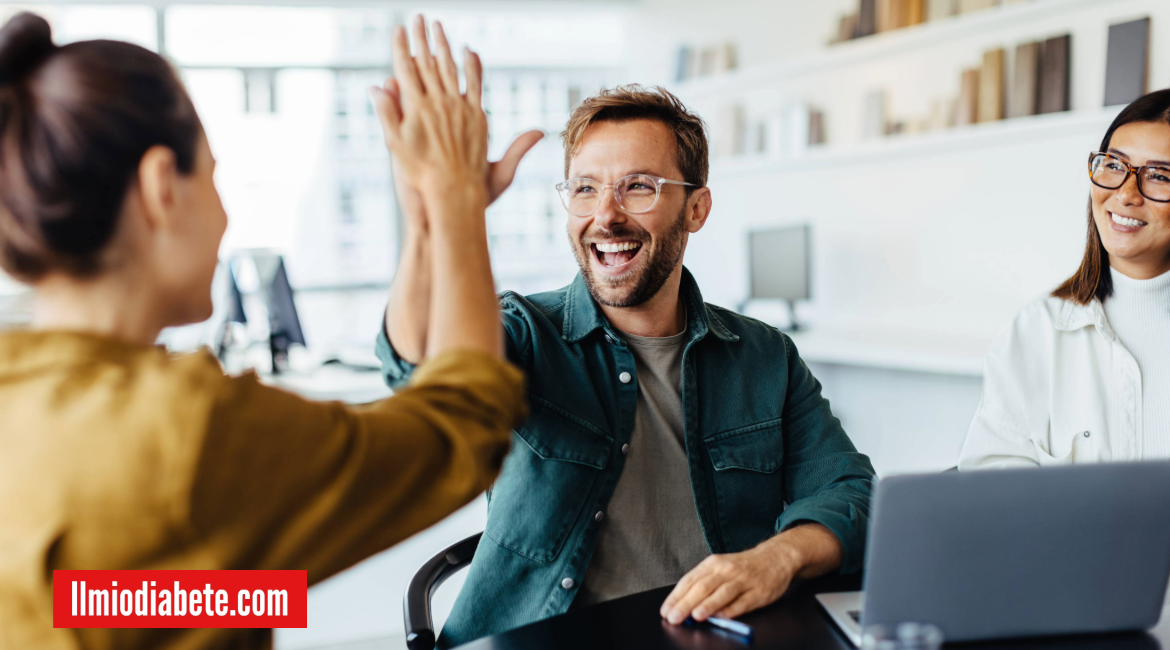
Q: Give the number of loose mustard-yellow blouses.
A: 1